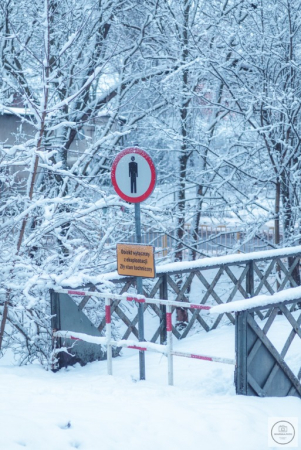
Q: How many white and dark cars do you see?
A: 0